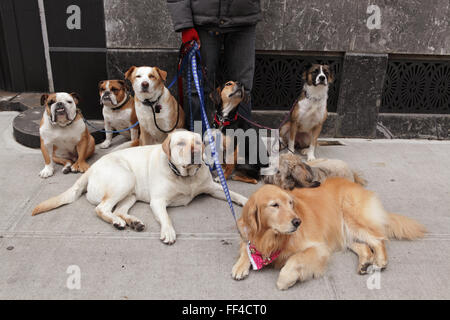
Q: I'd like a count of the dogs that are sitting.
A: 5